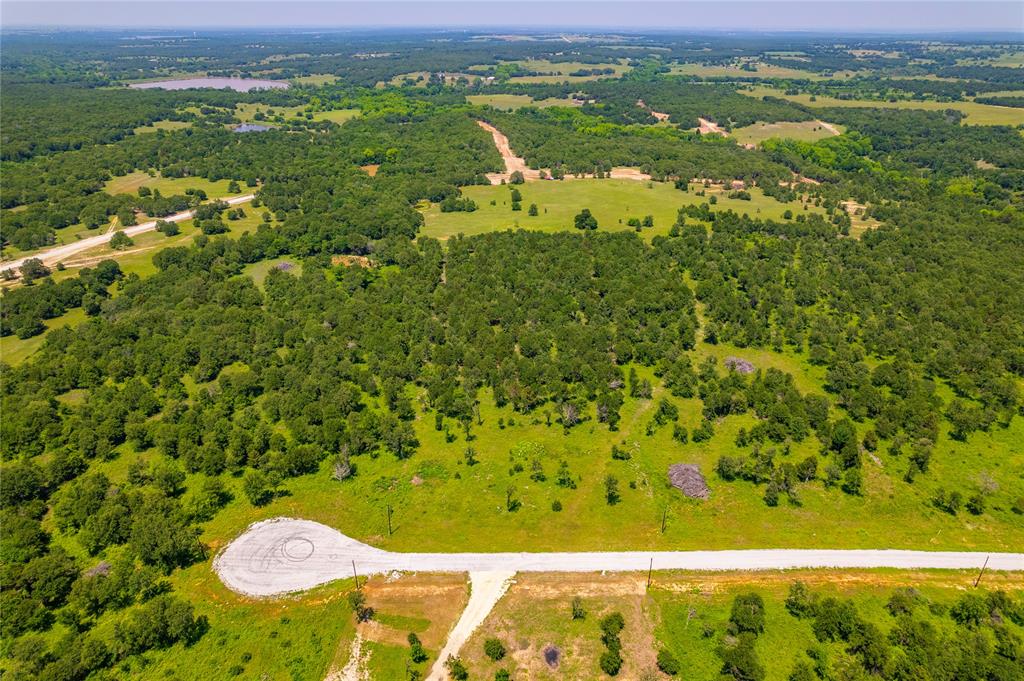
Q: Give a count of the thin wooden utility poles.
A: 5